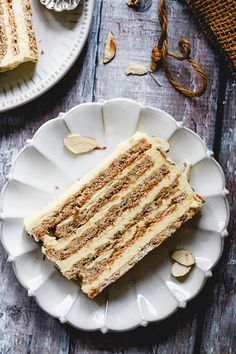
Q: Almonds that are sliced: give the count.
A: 5